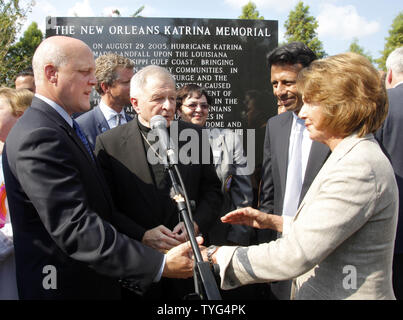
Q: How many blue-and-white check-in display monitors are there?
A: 0